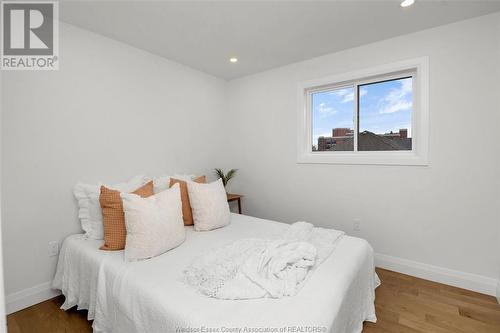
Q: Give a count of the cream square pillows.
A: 2